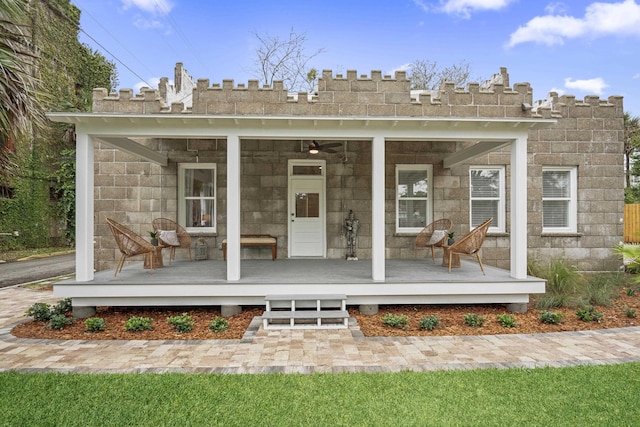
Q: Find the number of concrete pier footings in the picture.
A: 4